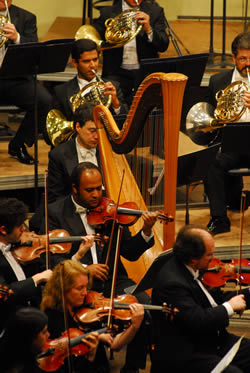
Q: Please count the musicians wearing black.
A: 10